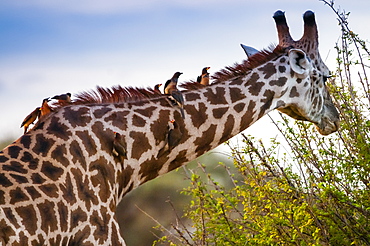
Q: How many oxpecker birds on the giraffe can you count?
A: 8